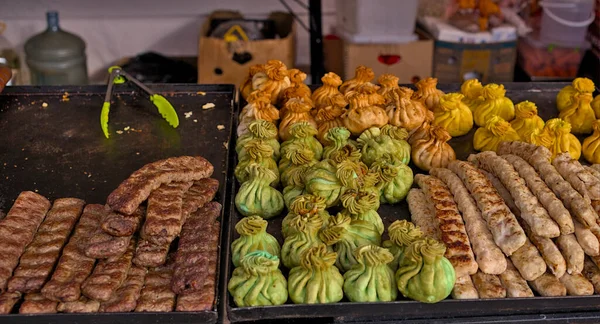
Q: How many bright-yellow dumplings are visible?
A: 11